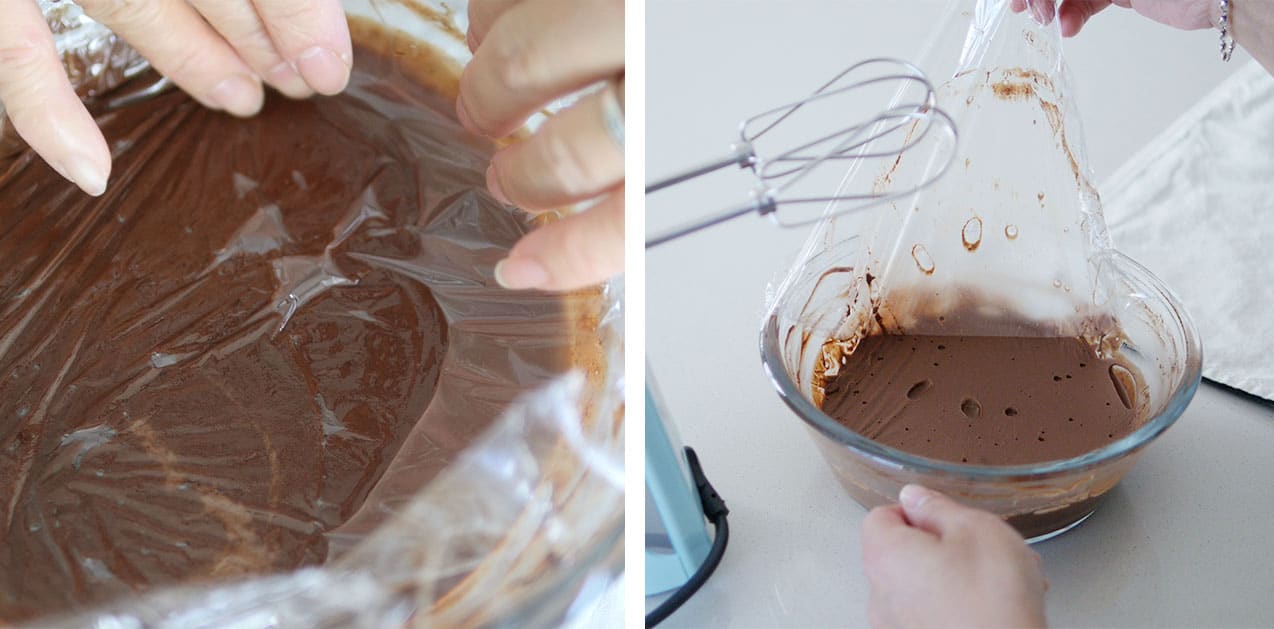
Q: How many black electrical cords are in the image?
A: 1